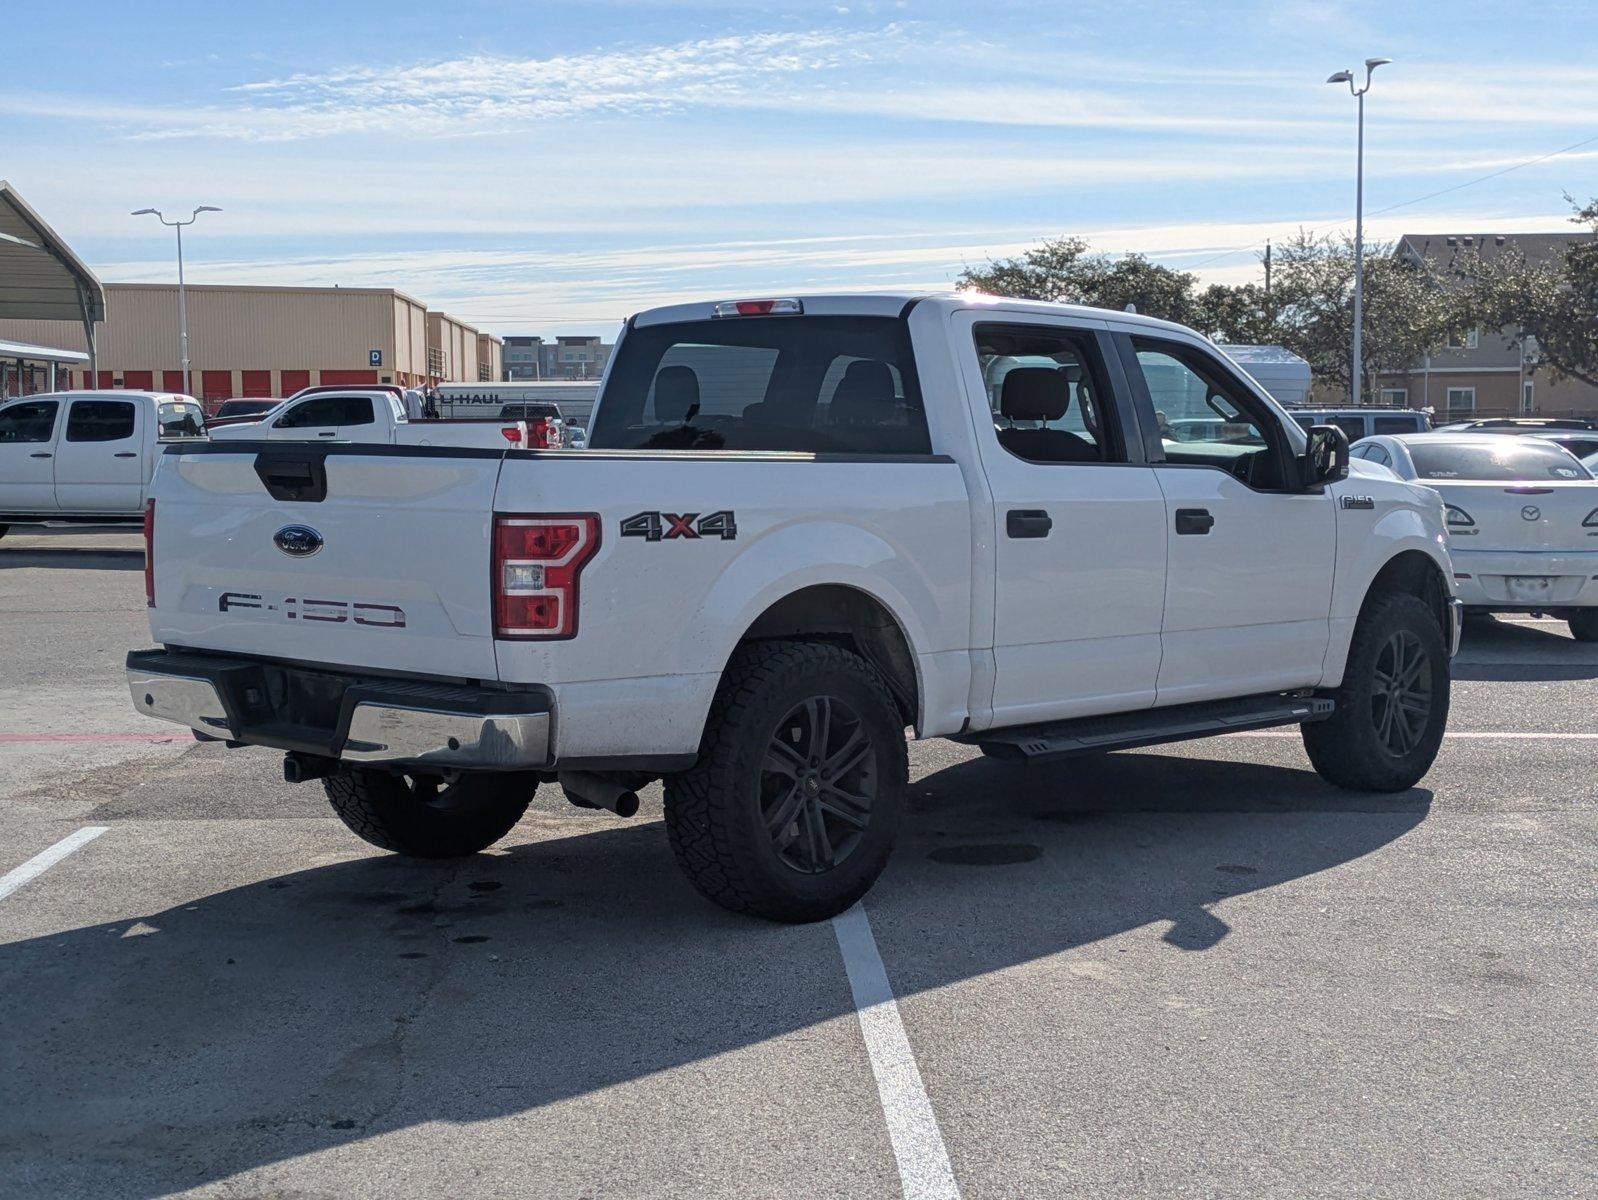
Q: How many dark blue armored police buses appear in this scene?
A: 0